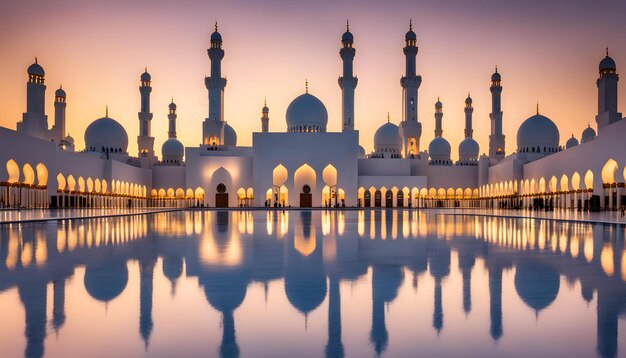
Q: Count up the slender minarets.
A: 12